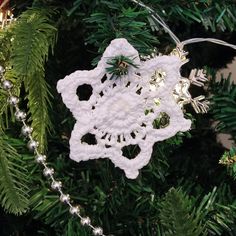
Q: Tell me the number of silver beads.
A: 13